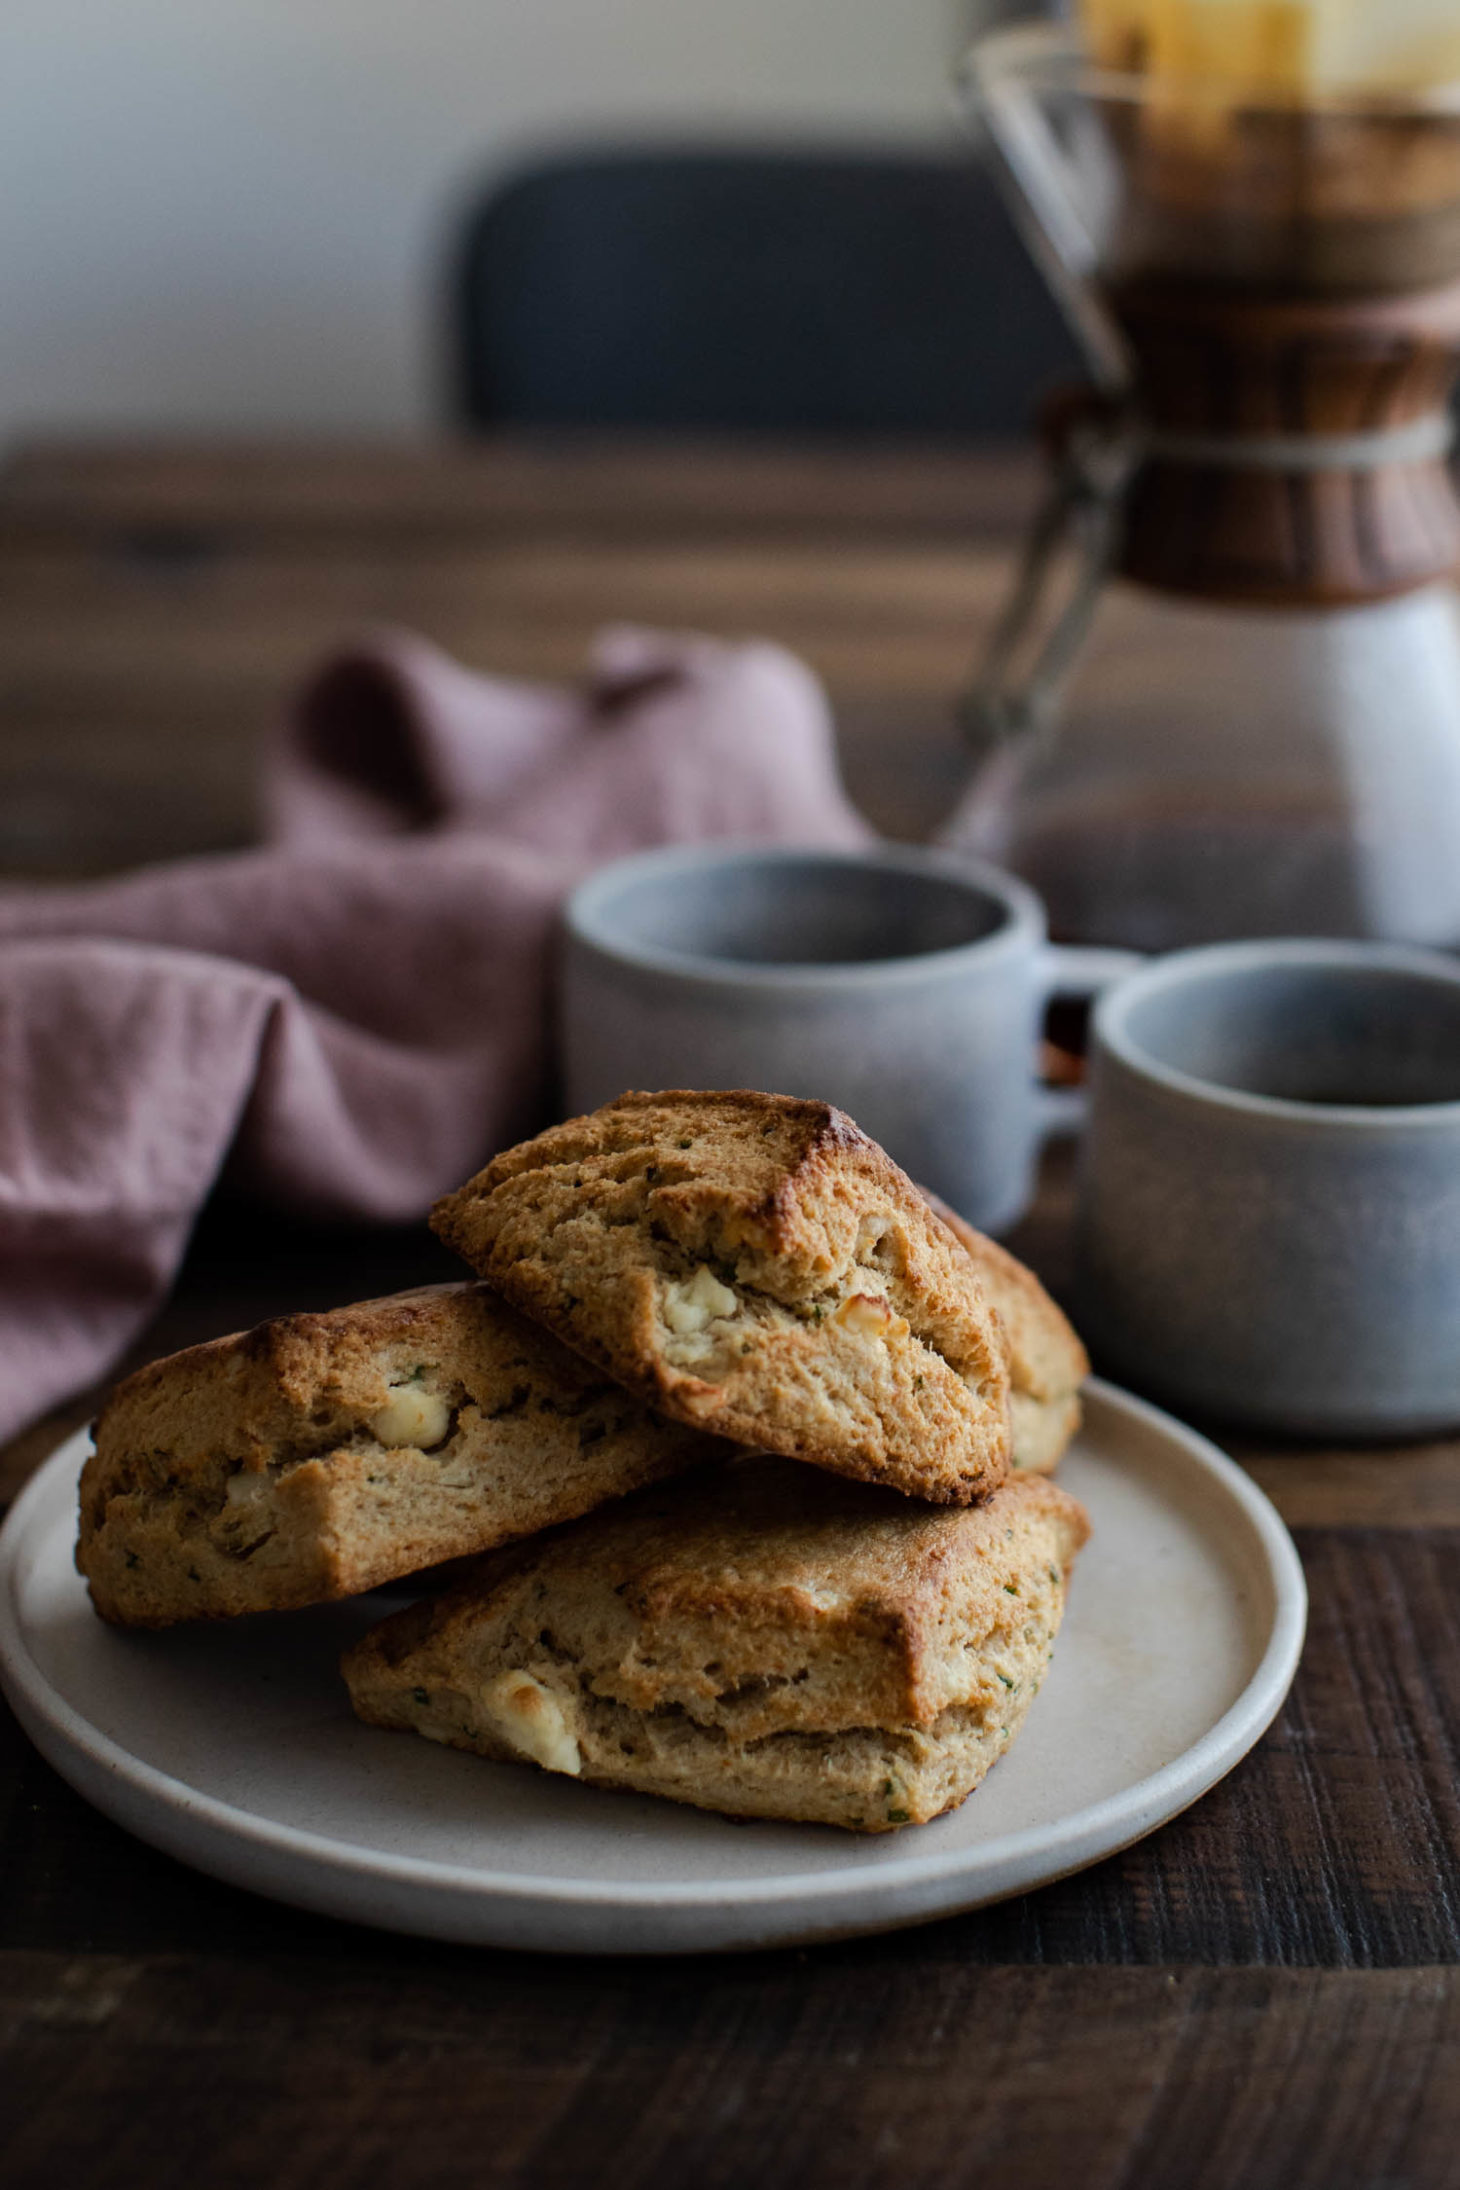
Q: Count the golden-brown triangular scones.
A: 4